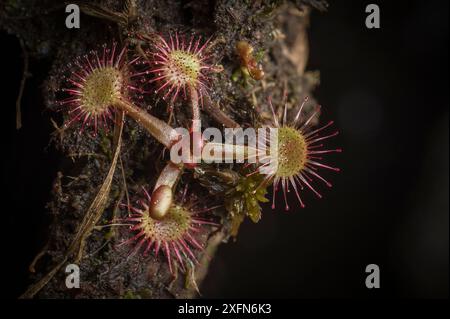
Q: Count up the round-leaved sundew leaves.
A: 4